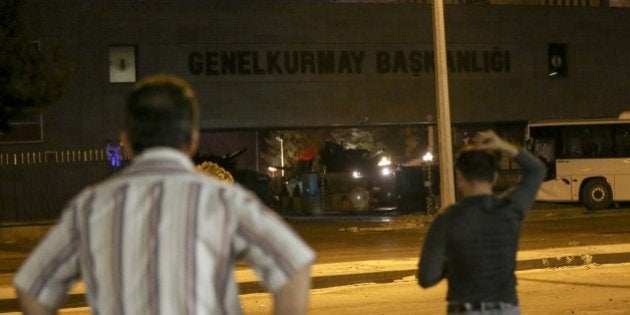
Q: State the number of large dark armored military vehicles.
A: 2